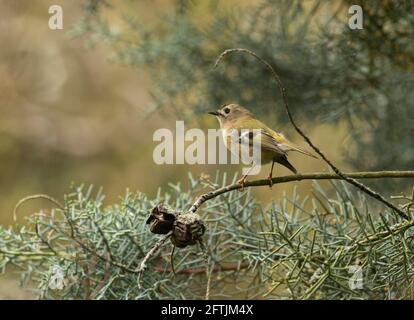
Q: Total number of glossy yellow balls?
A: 0